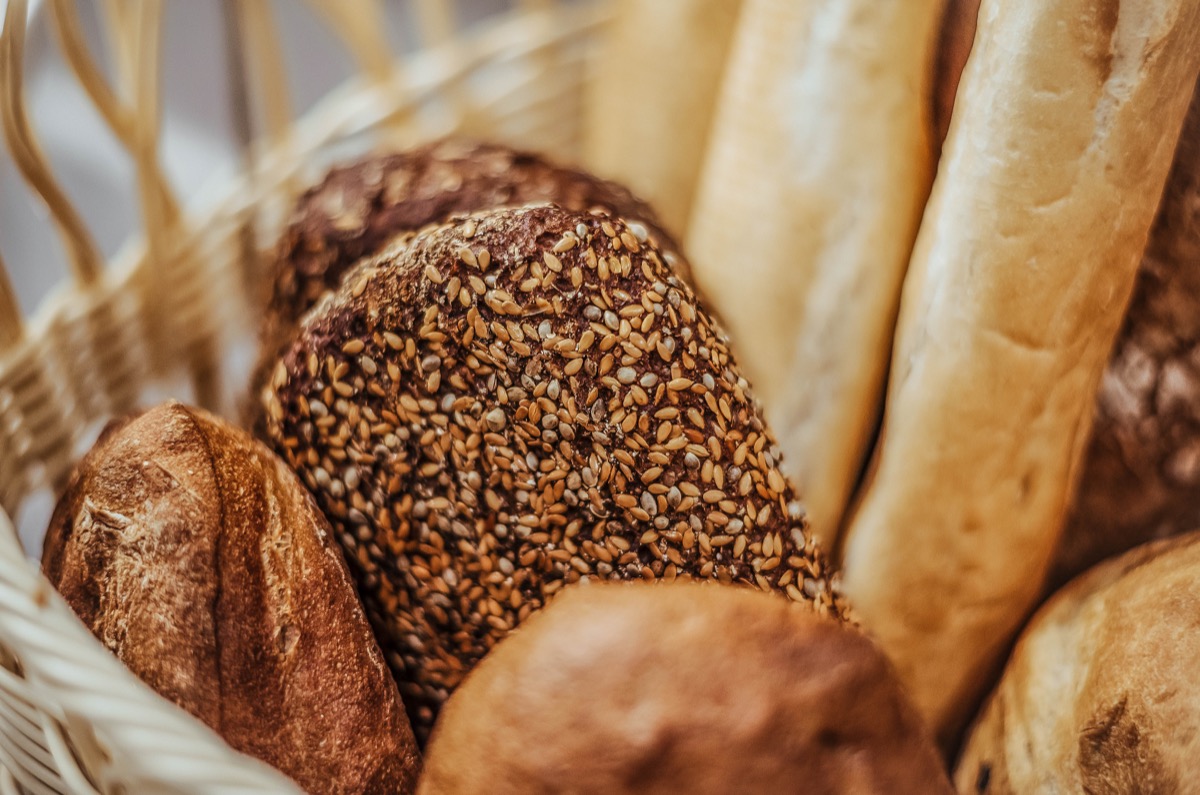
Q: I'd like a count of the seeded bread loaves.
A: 2